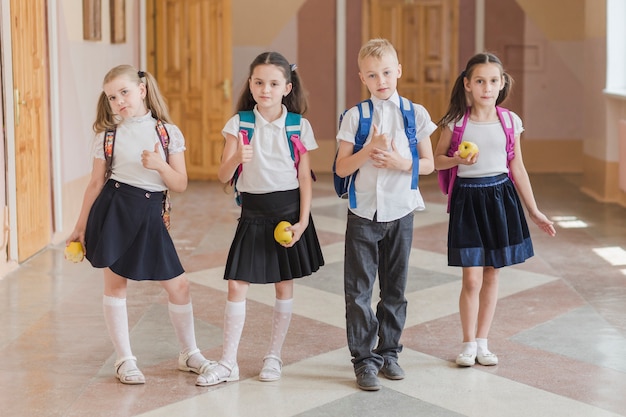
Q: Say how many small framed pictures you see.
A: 2